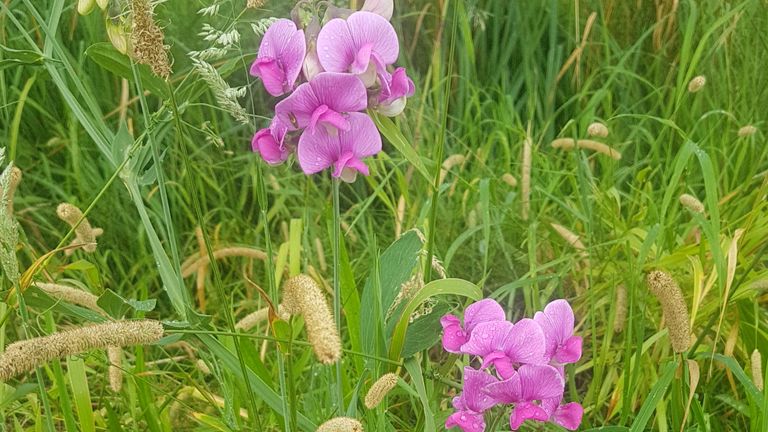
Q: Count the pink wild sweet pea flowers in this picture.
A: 12